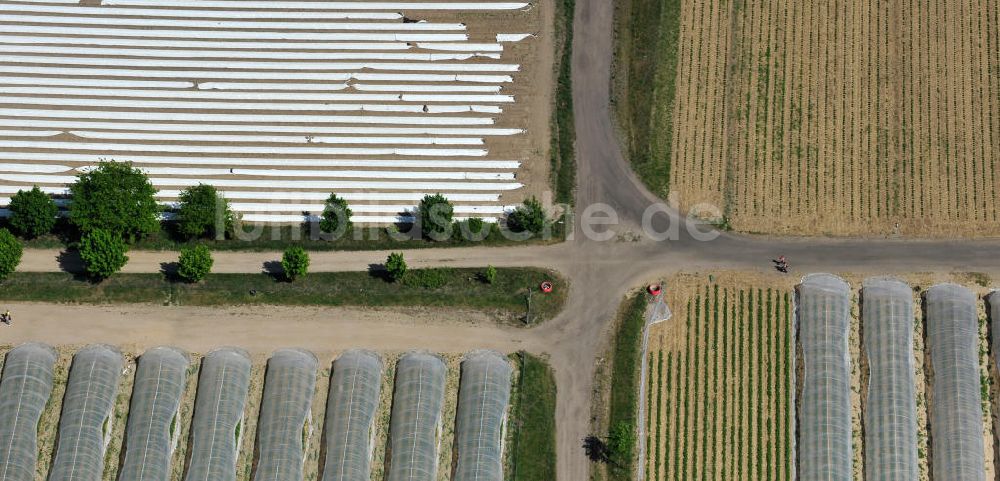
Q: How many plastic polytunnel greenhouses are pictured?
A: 12